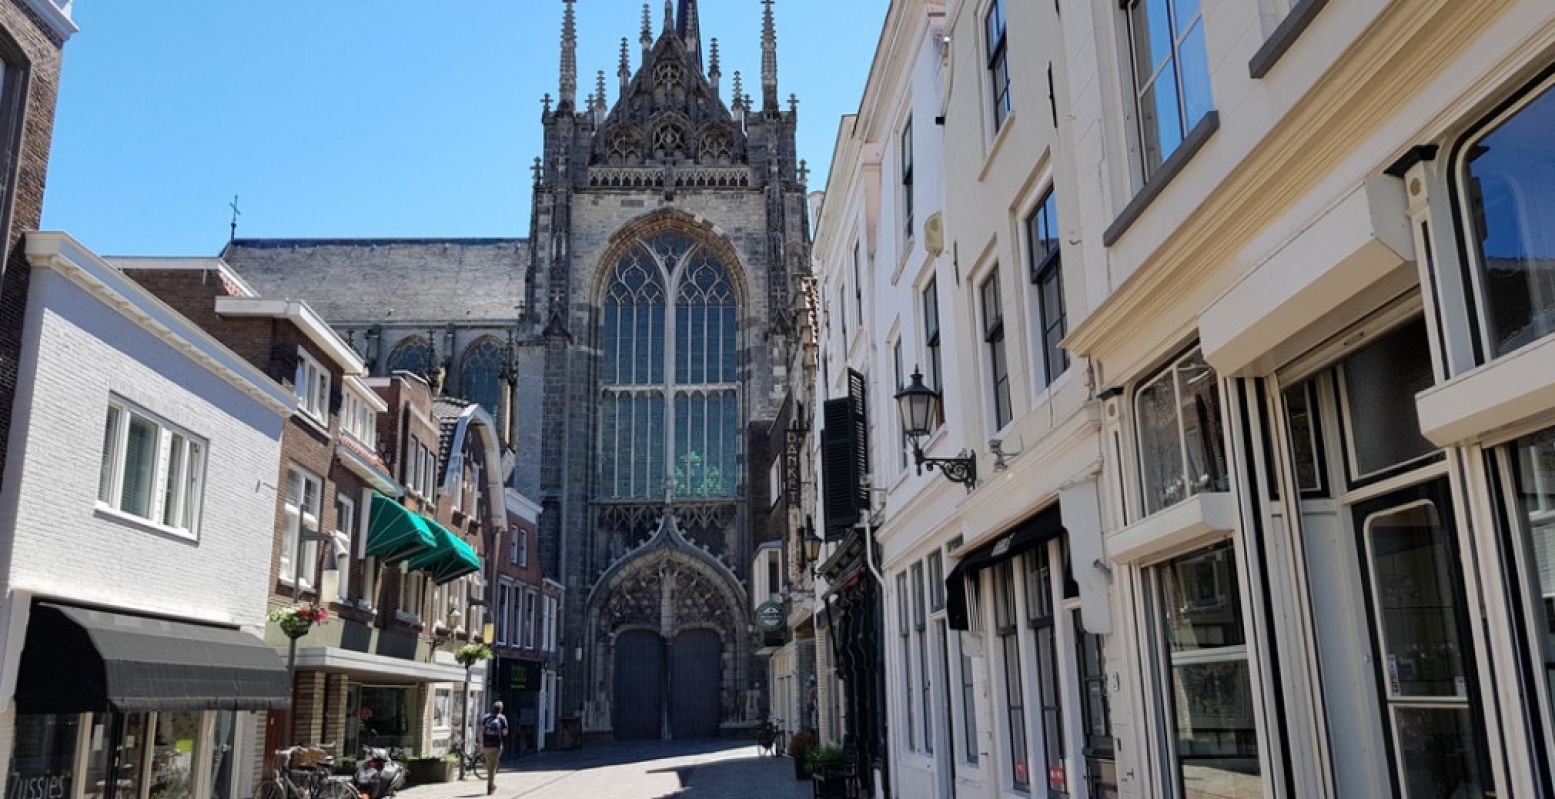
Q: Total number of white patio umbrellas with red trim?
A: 0